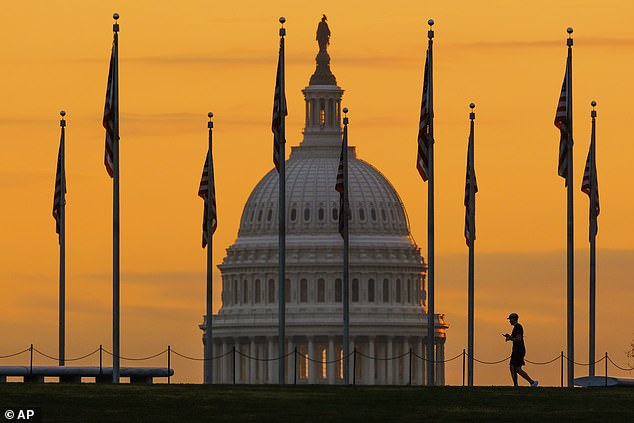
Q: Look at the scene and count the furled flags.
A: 9